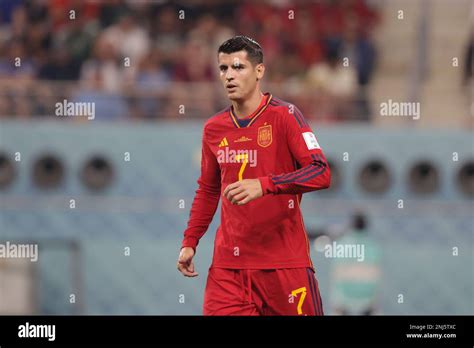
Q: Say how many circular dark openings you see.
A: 7